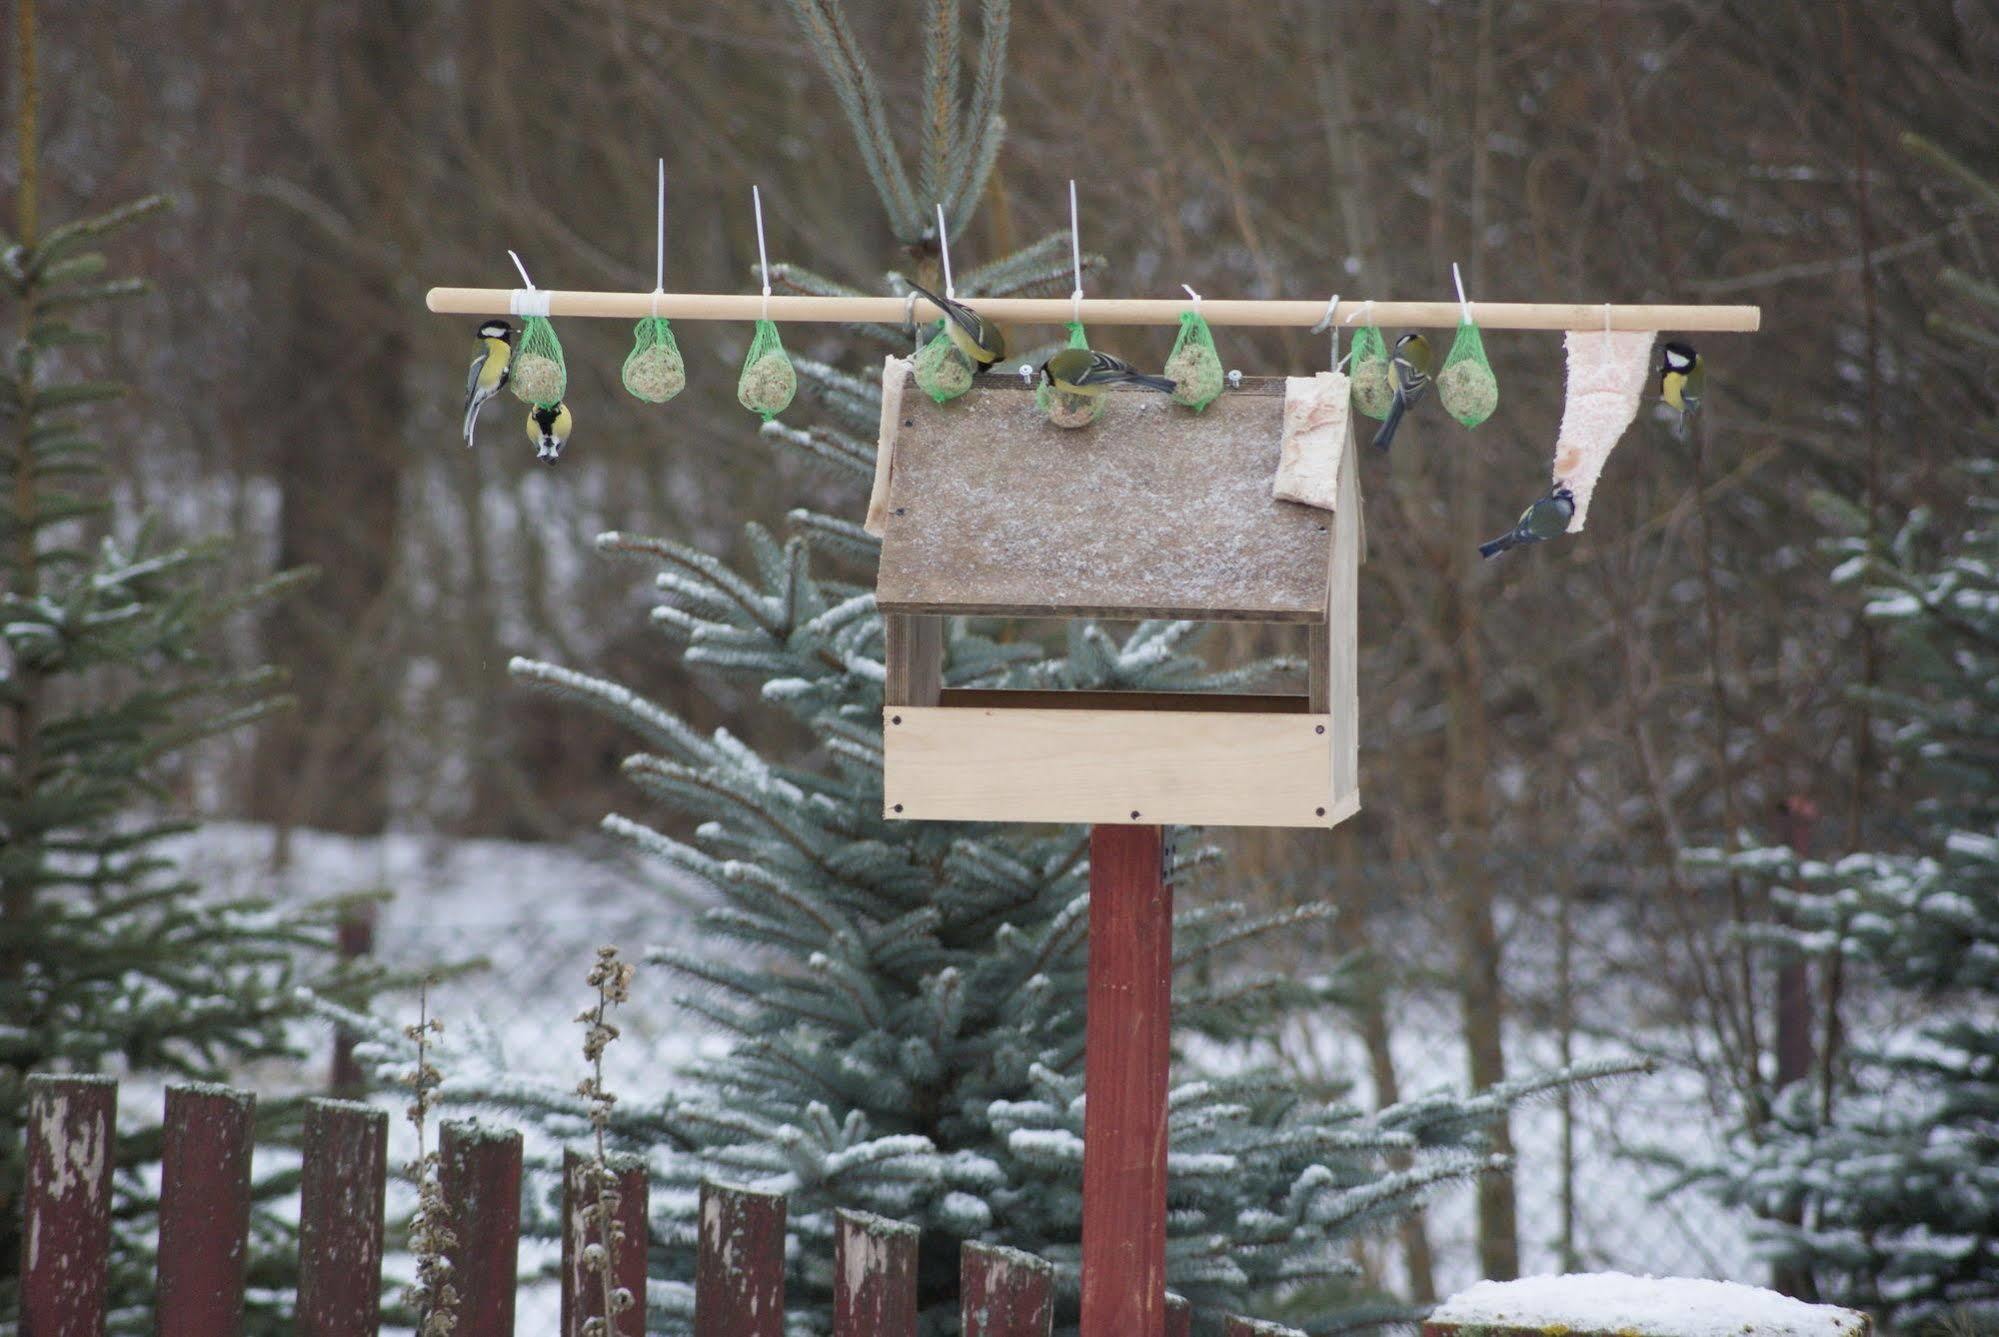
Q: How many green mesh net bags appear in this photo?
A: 8